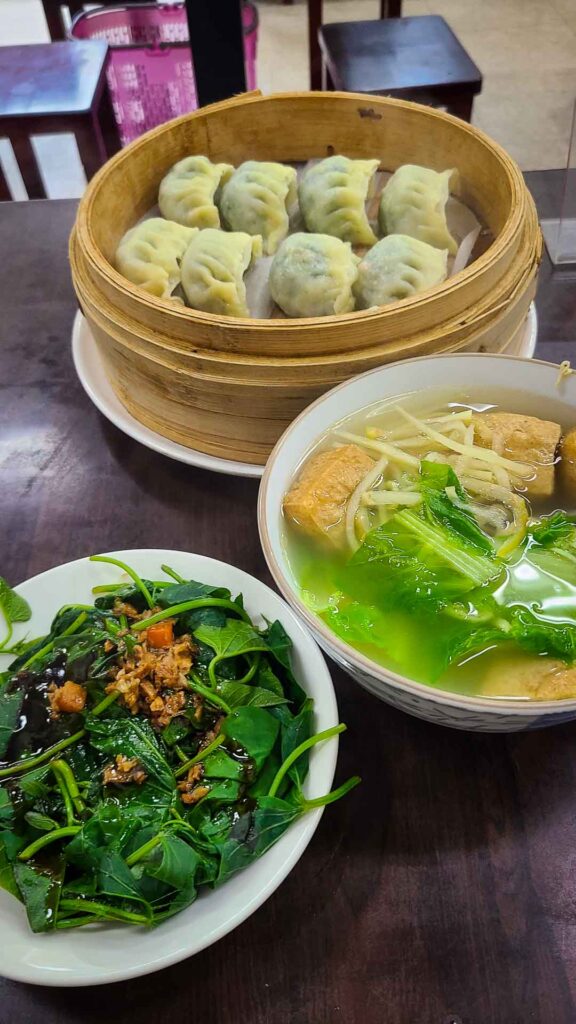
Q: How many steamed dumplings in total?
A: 8